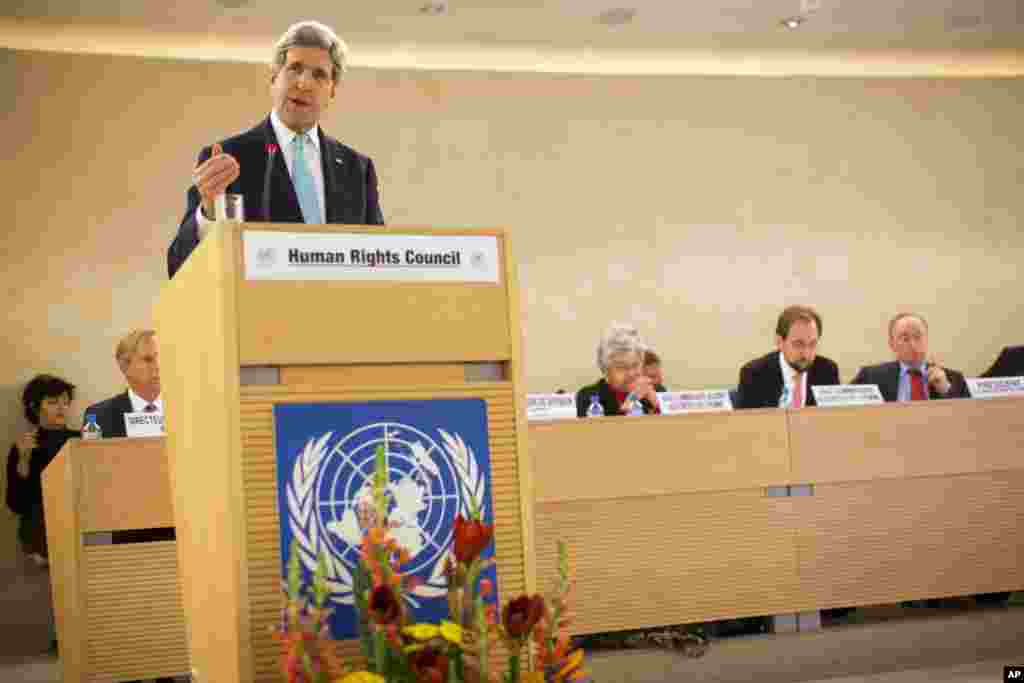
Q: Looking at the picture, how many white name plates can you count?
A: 5